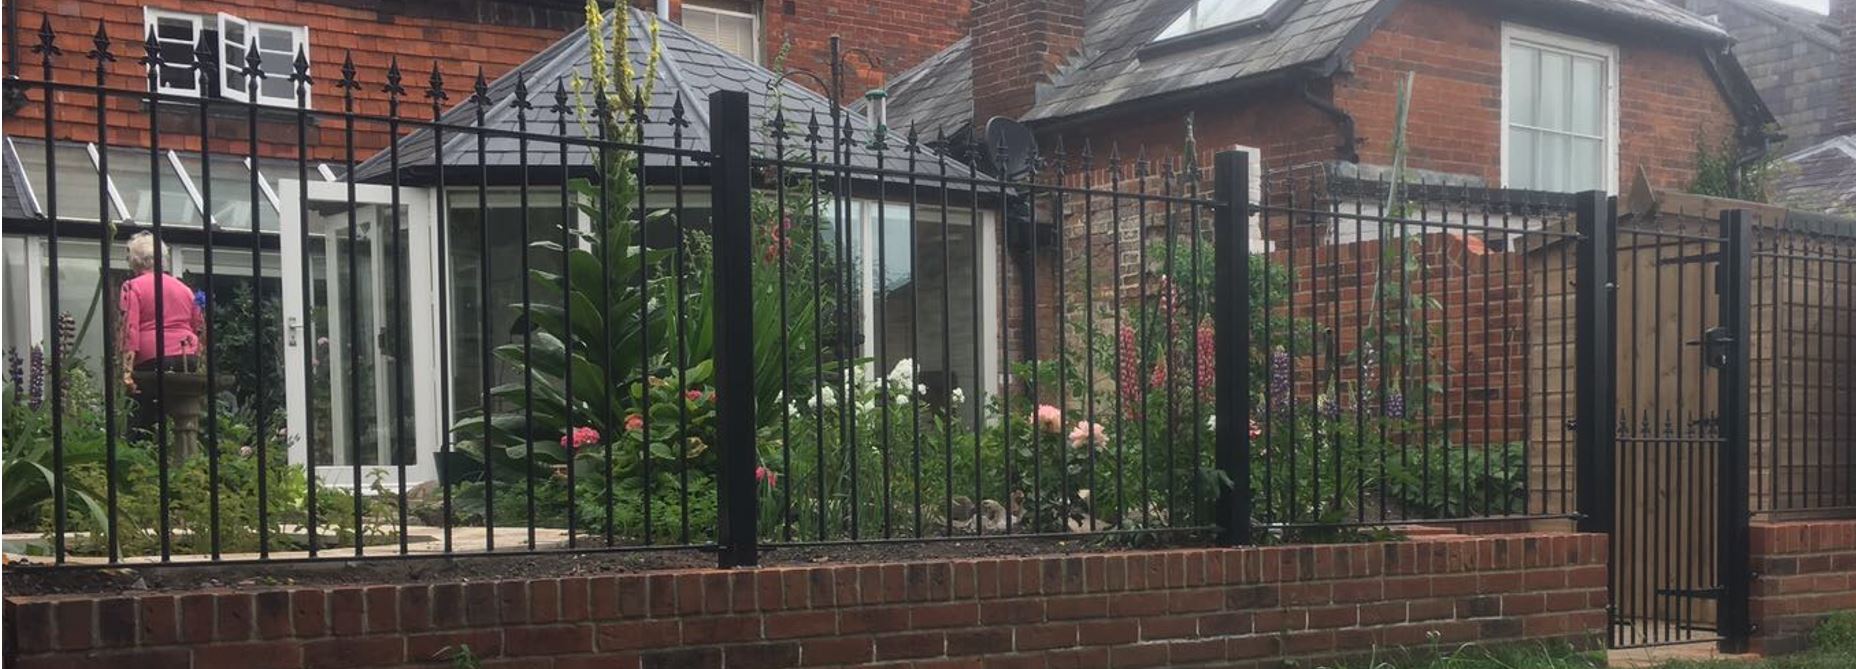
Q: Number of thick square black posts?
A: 4